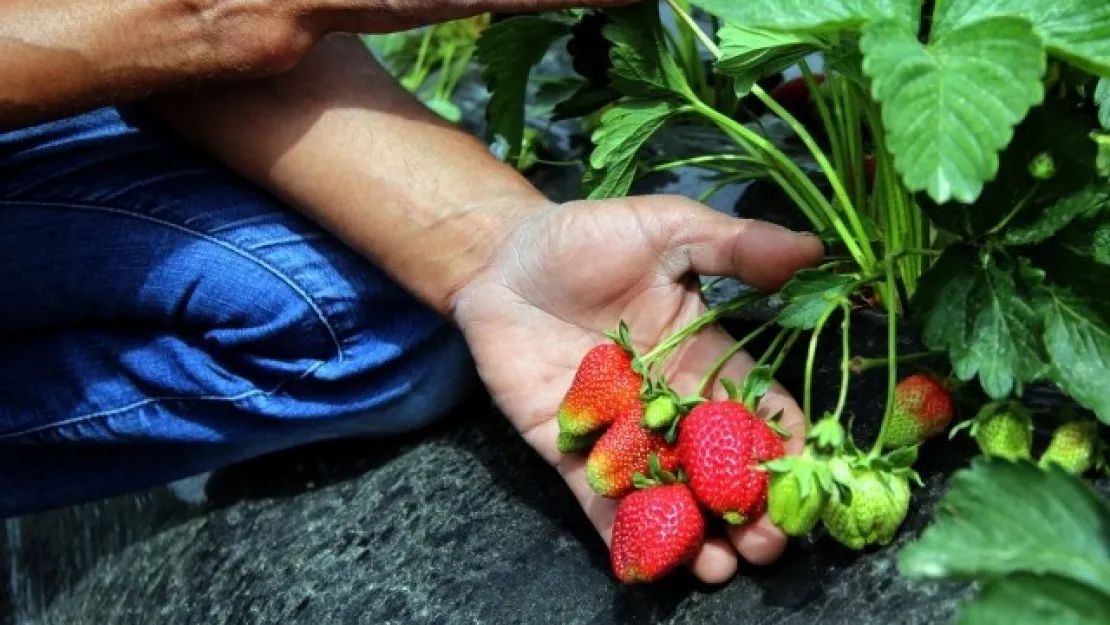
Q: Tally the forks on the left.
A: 0